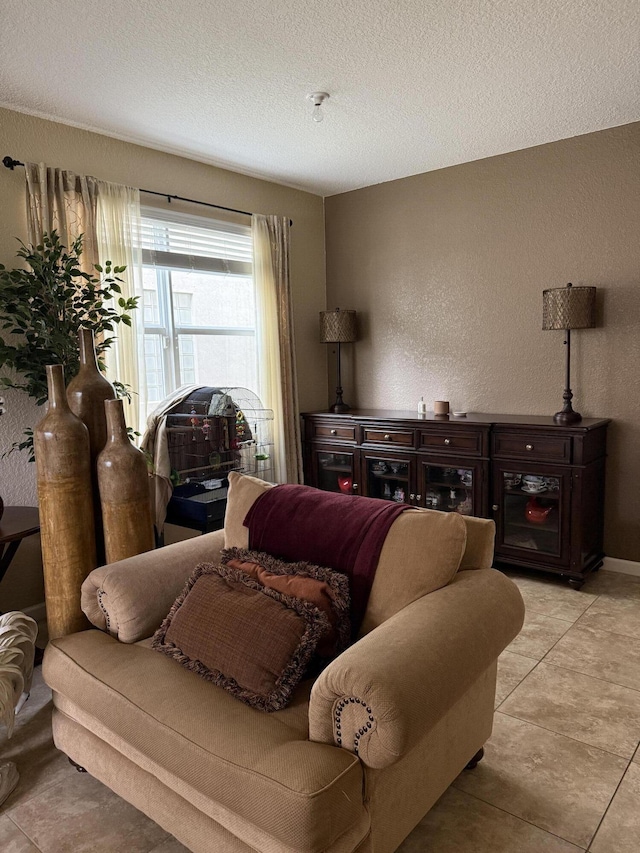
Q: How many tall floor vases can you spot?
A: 3